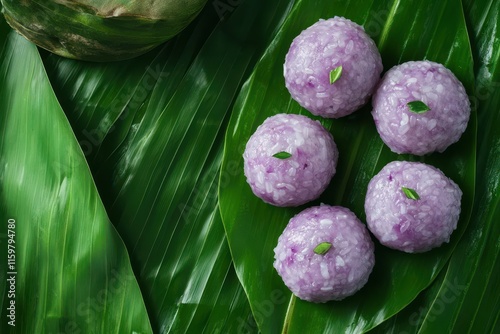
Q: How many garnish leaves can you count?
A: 5